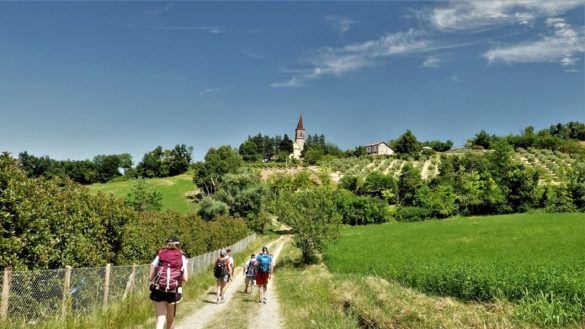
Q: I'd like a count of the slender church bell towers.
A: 1